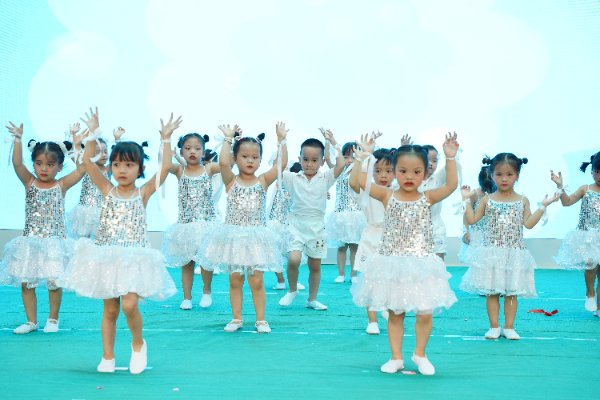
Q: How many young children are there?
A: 15